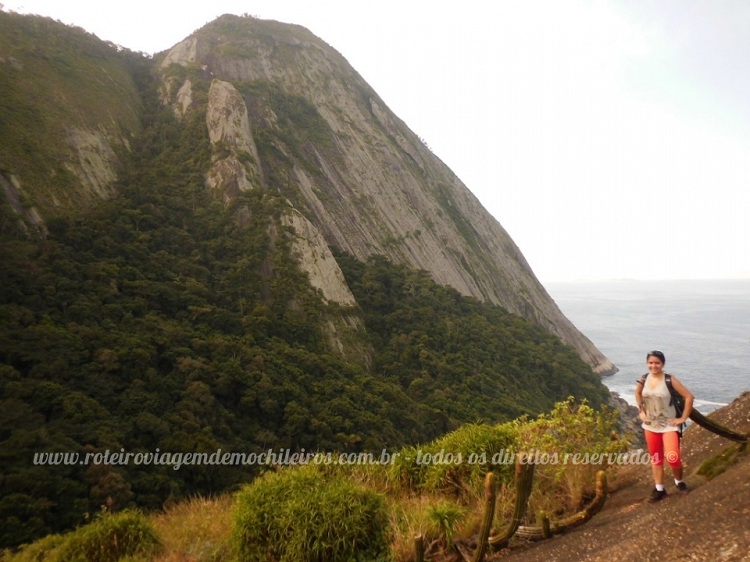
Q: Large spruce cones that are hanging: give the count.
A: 0